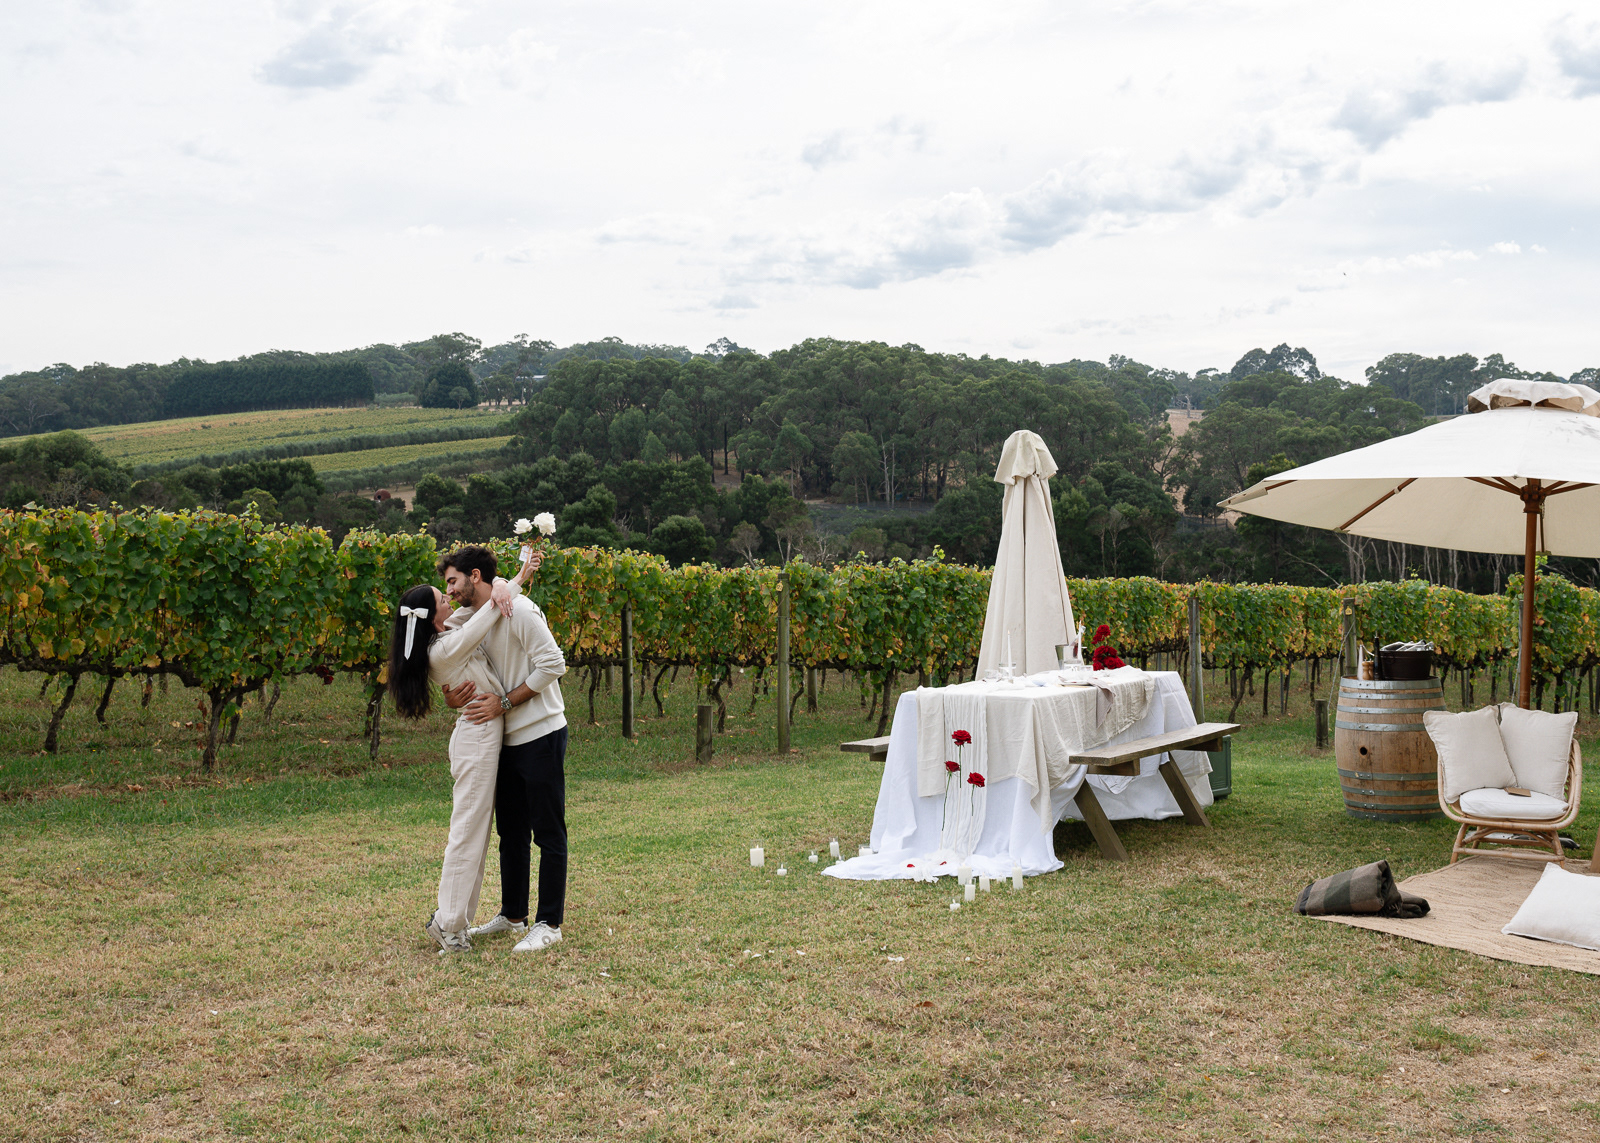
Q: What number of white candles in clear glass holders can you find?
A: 12